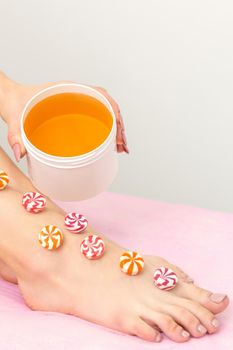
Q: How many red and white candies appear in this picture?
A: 4